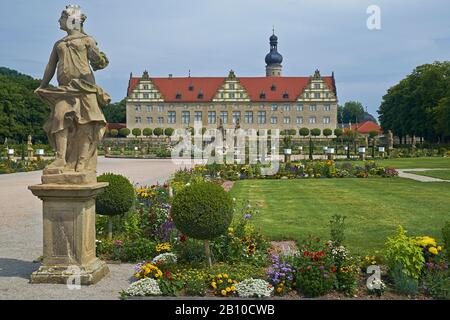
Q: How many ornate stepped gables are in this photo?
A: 3